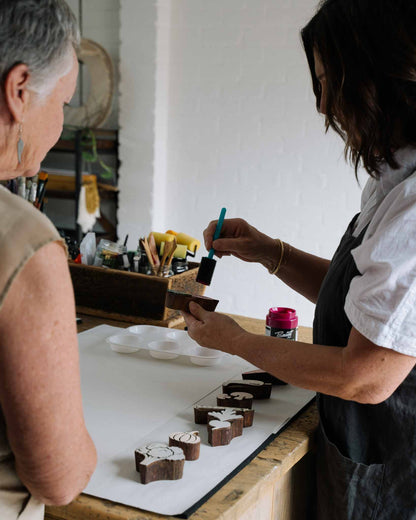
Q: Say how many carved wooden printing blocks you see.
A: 8